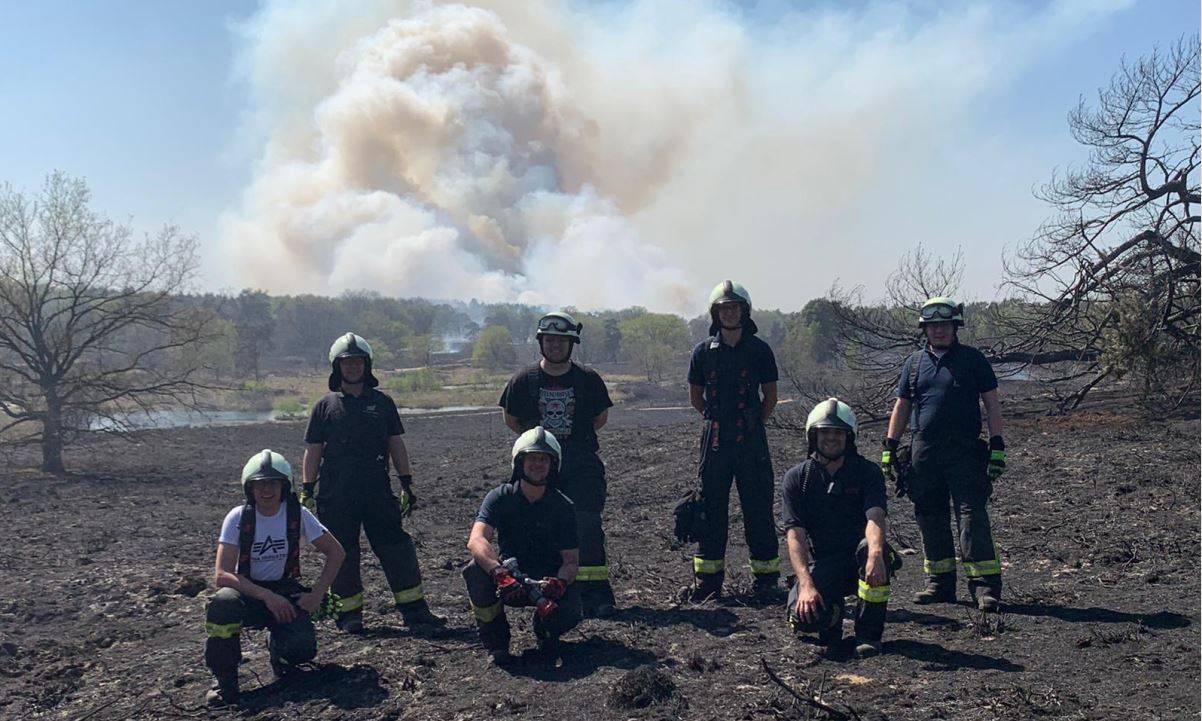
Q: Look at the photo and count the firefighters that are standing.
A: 4